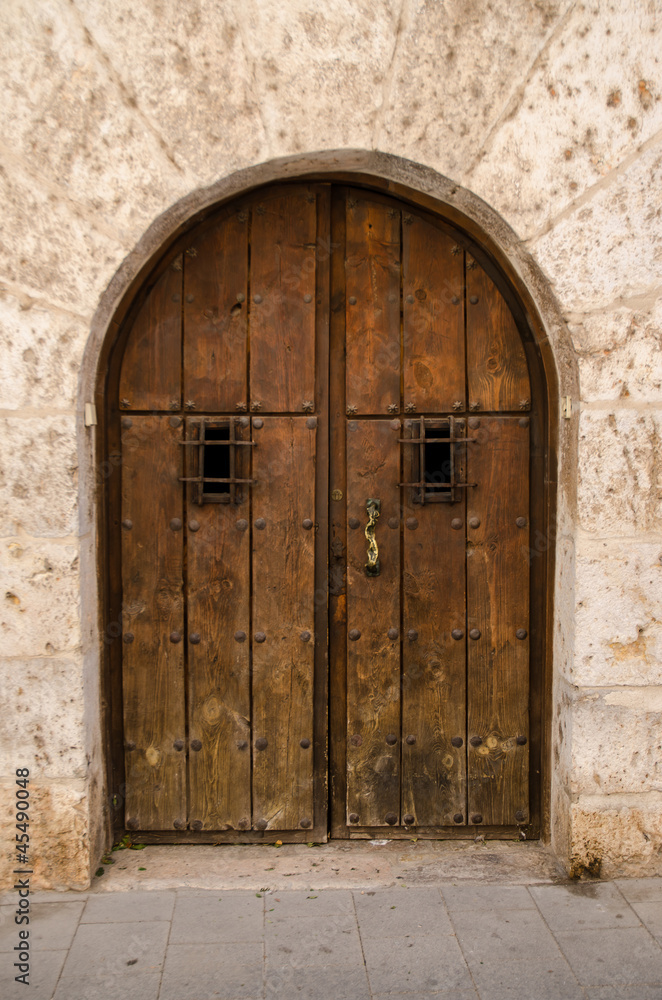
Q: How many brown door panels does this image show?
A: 12